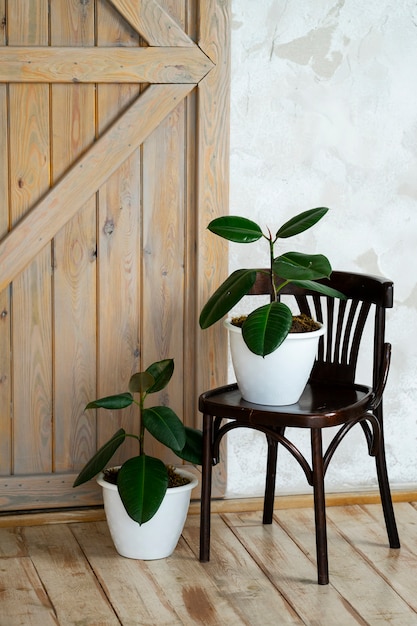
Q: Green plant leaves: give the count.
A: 13